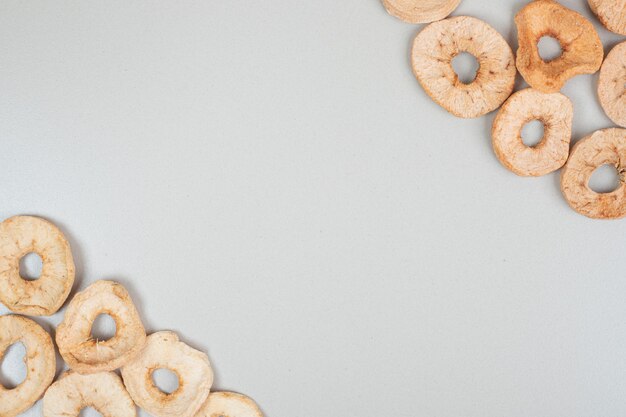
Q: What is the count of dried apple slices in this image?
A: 13